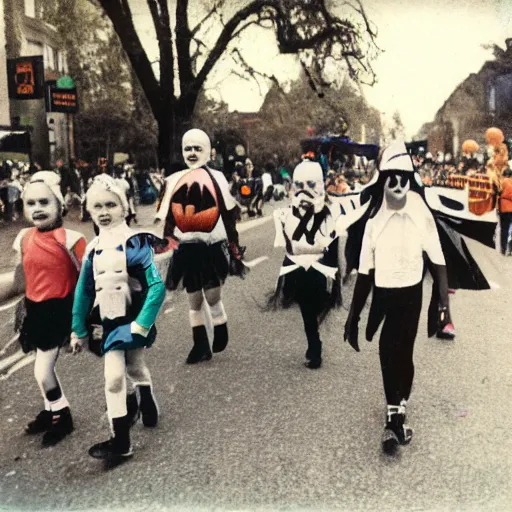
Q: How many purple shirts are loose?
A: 0